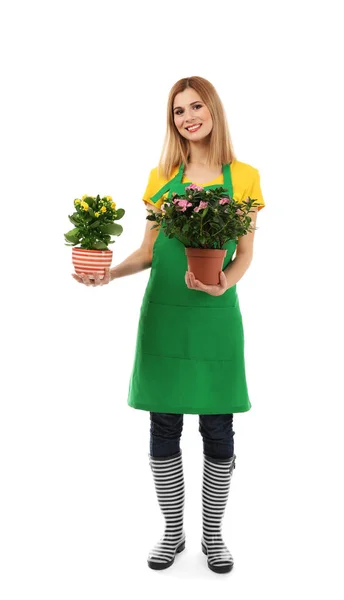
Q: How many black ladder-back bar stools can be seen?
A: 0